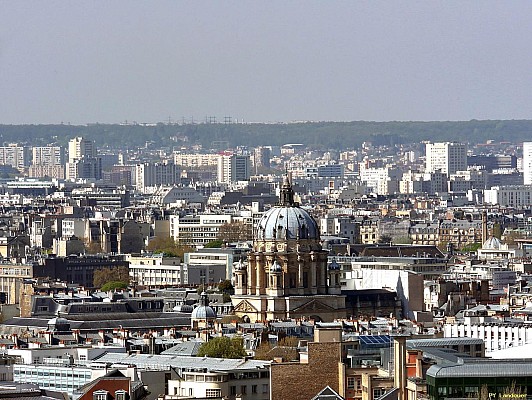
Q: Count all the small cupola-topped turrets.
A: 3